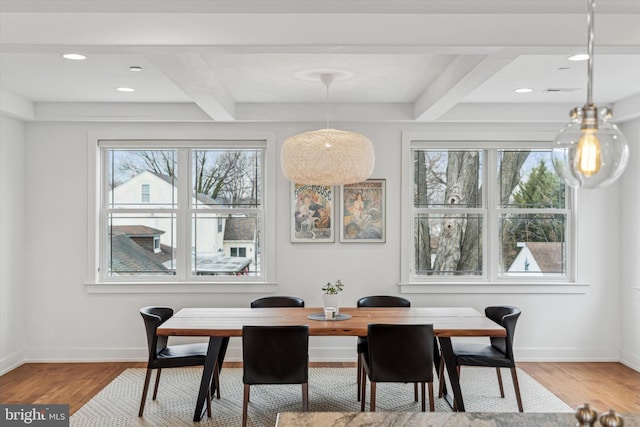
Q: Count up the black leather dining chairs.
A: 6